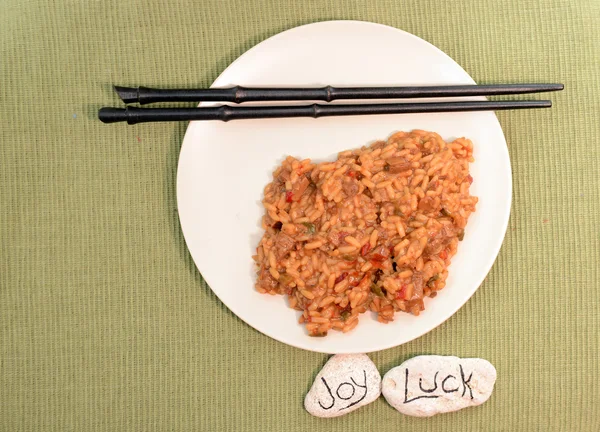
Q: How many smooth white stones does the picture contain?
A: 2